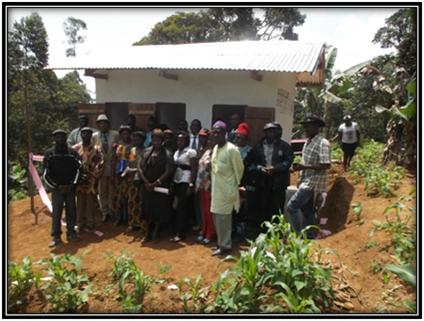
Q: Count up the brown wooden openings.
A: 3